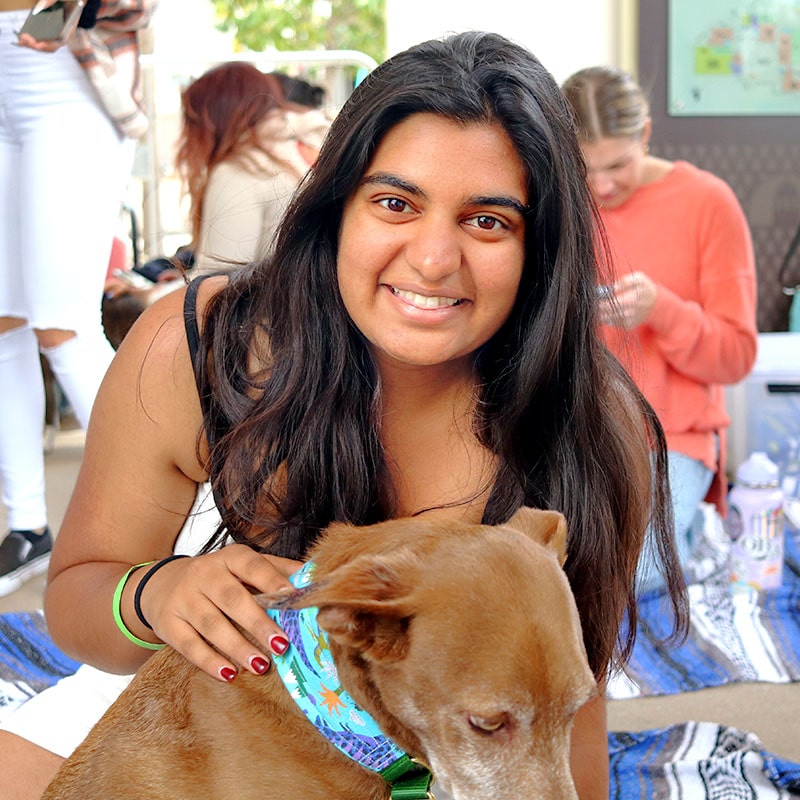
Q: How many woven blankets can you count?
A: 3